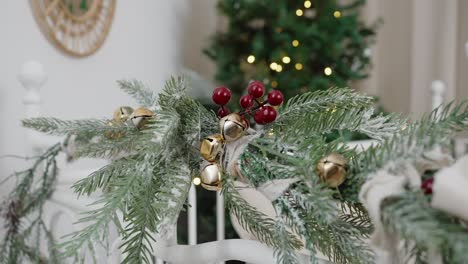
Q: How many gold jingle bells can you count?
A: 6